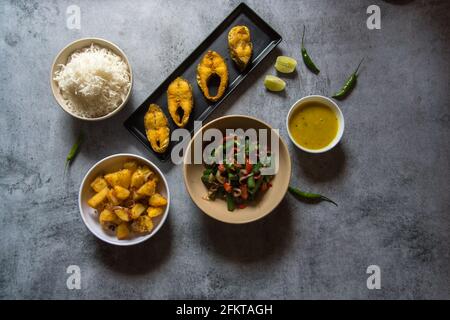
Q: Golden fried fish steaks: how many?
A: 4